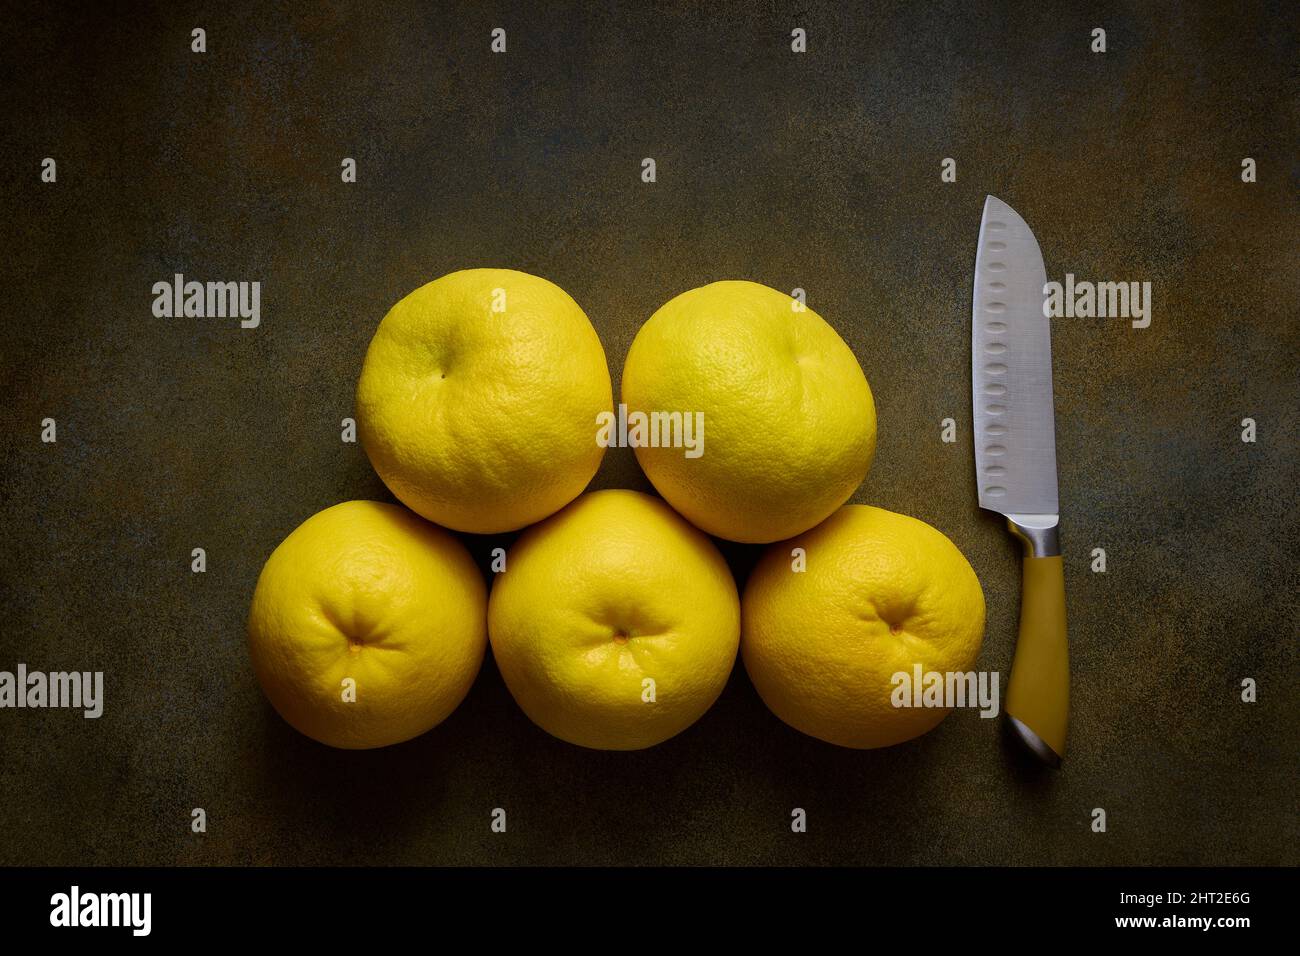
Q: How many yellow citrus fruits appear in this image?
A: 5